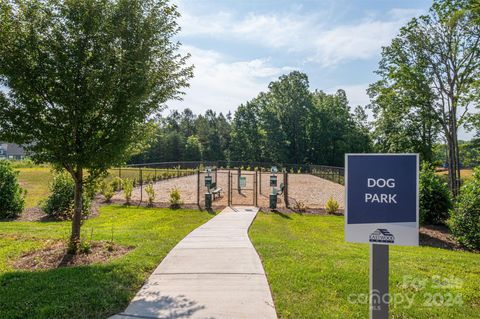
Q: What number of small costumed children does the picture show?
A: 0